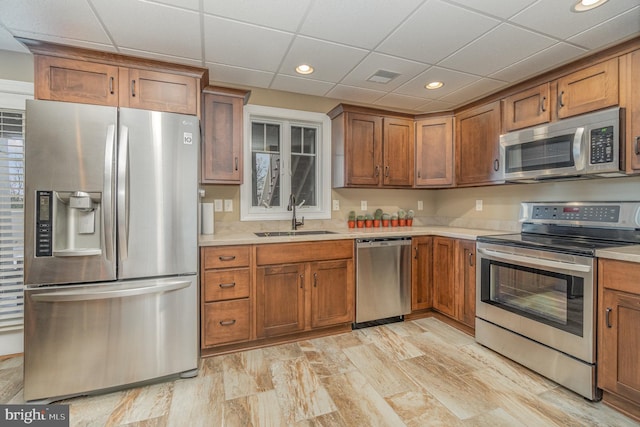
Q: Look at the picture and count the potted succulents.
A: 8